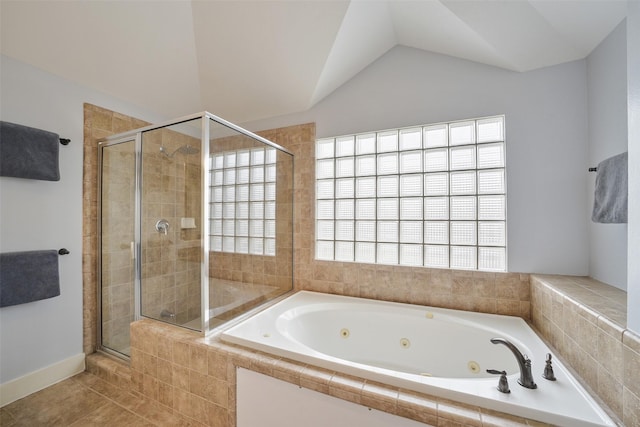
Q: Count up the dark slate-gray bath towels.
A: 2